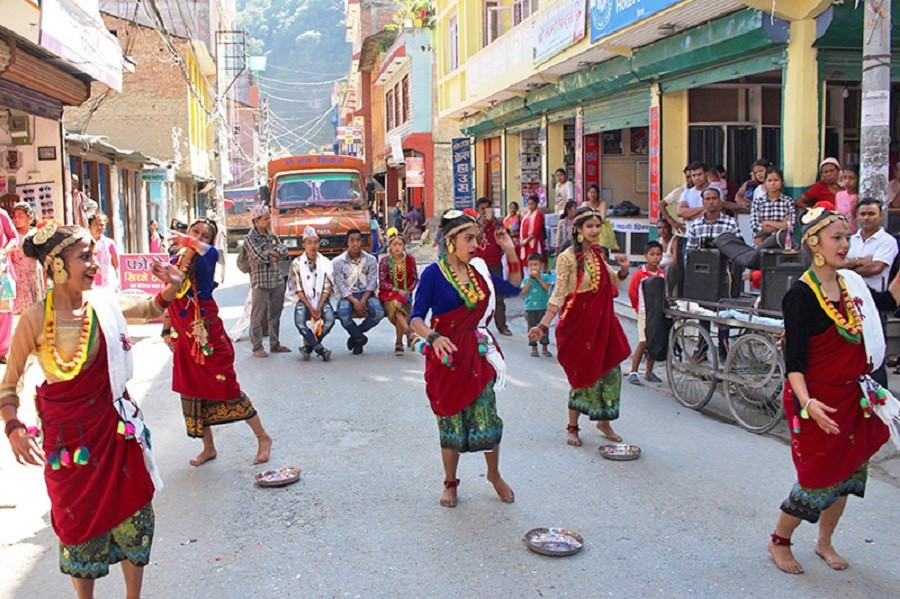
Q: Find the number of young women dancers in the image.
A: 5